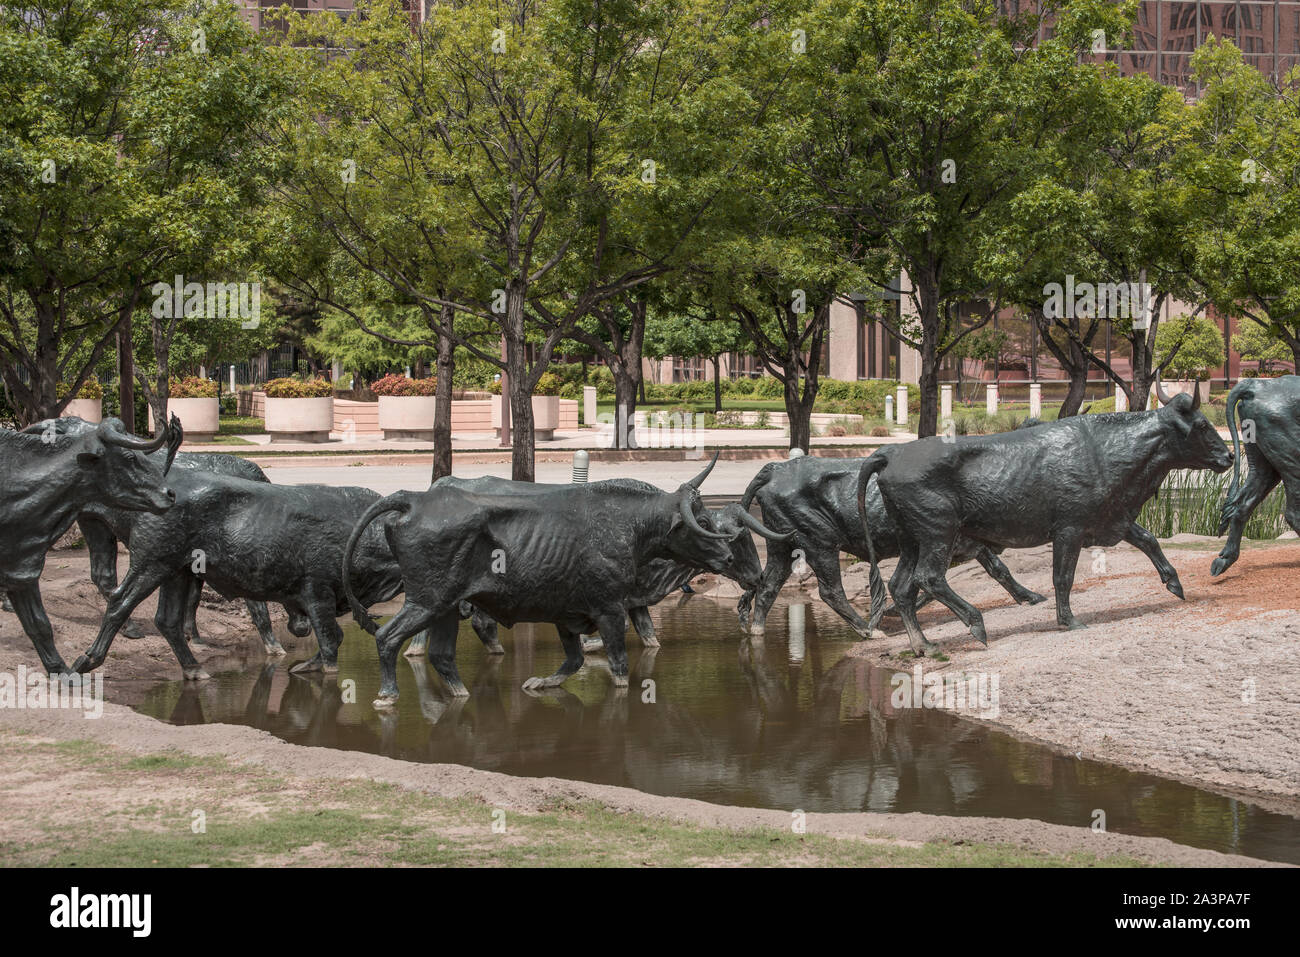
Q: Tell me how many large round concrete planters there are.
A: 5